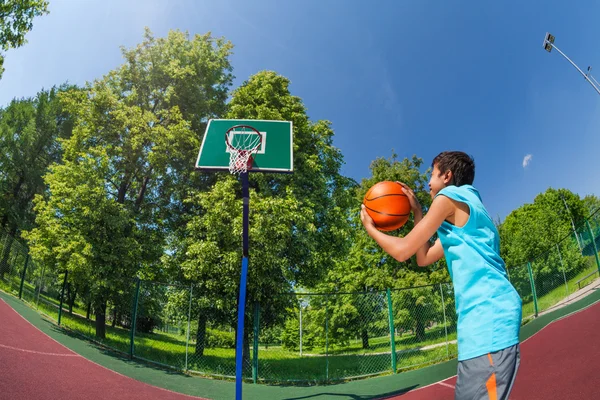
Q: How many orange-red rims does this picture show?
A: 1